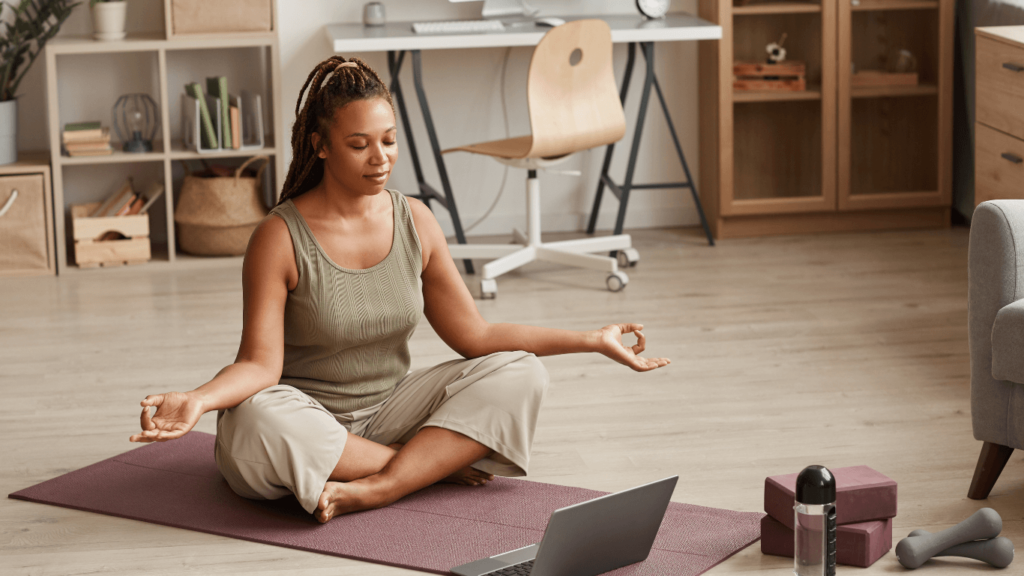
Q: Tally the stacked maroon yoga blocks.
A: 2